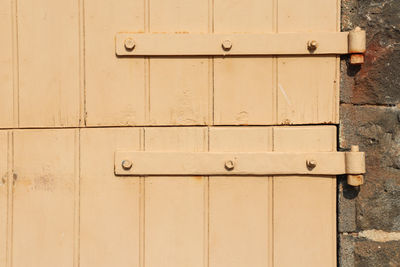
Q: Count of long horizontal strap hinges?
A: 2